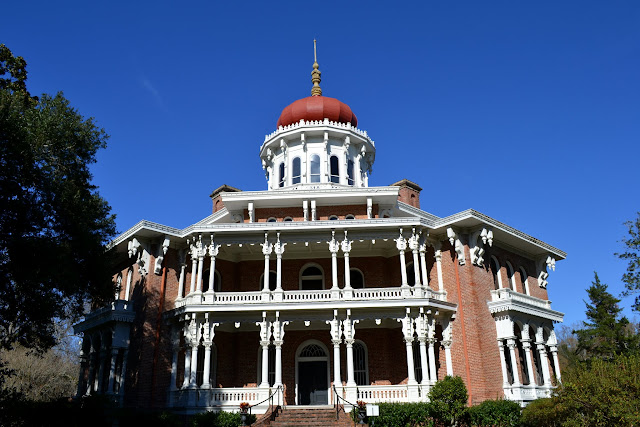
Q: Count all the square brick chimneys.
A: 2